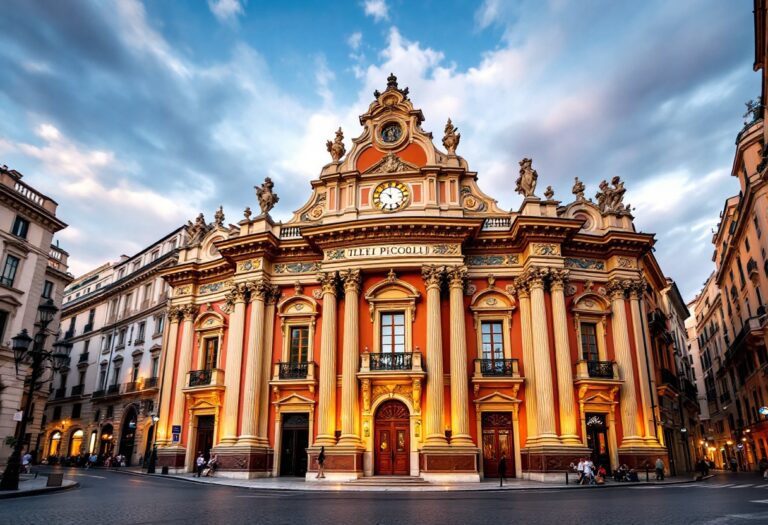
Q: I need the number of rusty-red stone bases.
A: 6